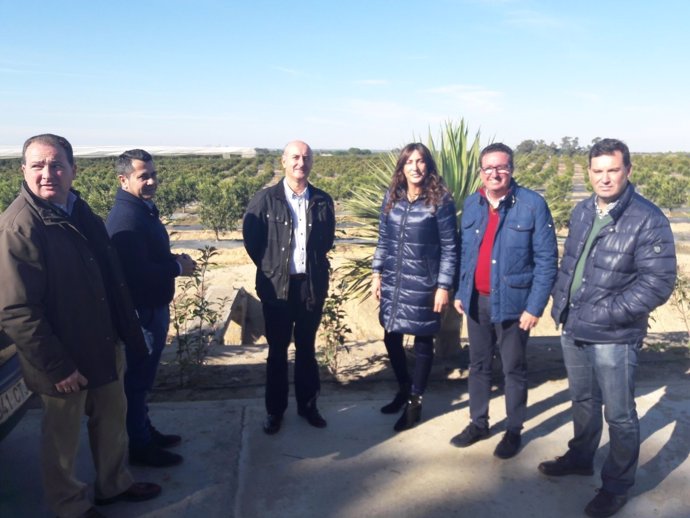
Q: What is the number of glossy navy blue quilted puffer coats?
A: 2